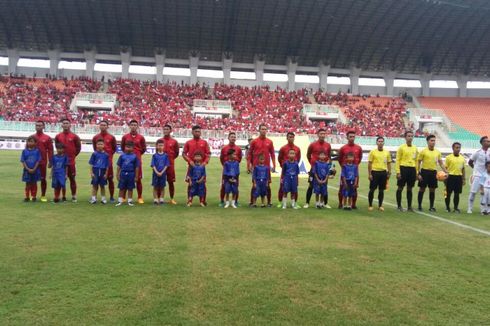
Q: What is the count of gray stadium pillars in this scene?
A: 14